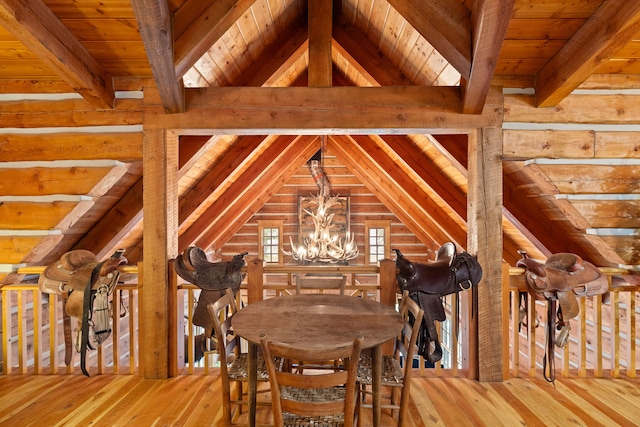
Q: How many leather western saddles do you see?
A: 4